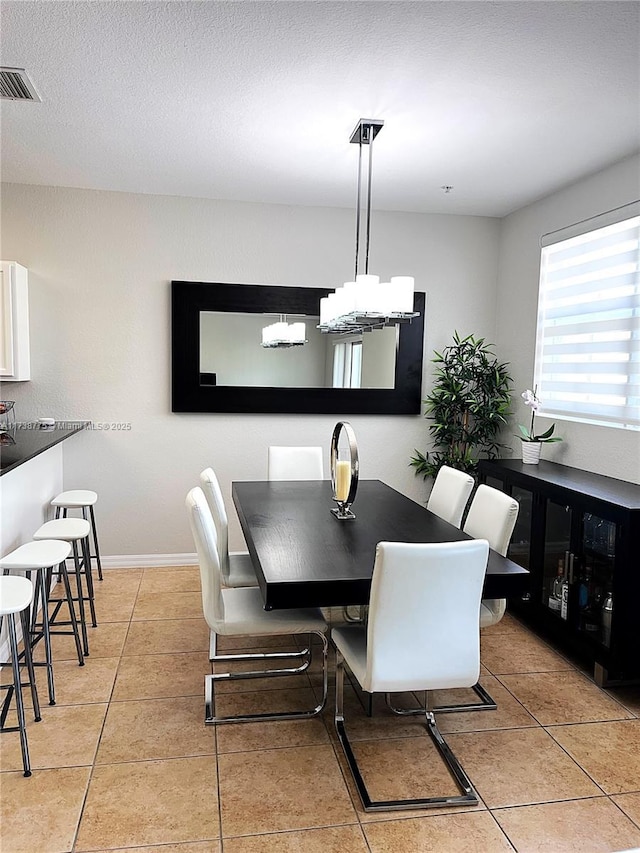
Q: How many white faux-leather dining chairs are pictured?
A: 6